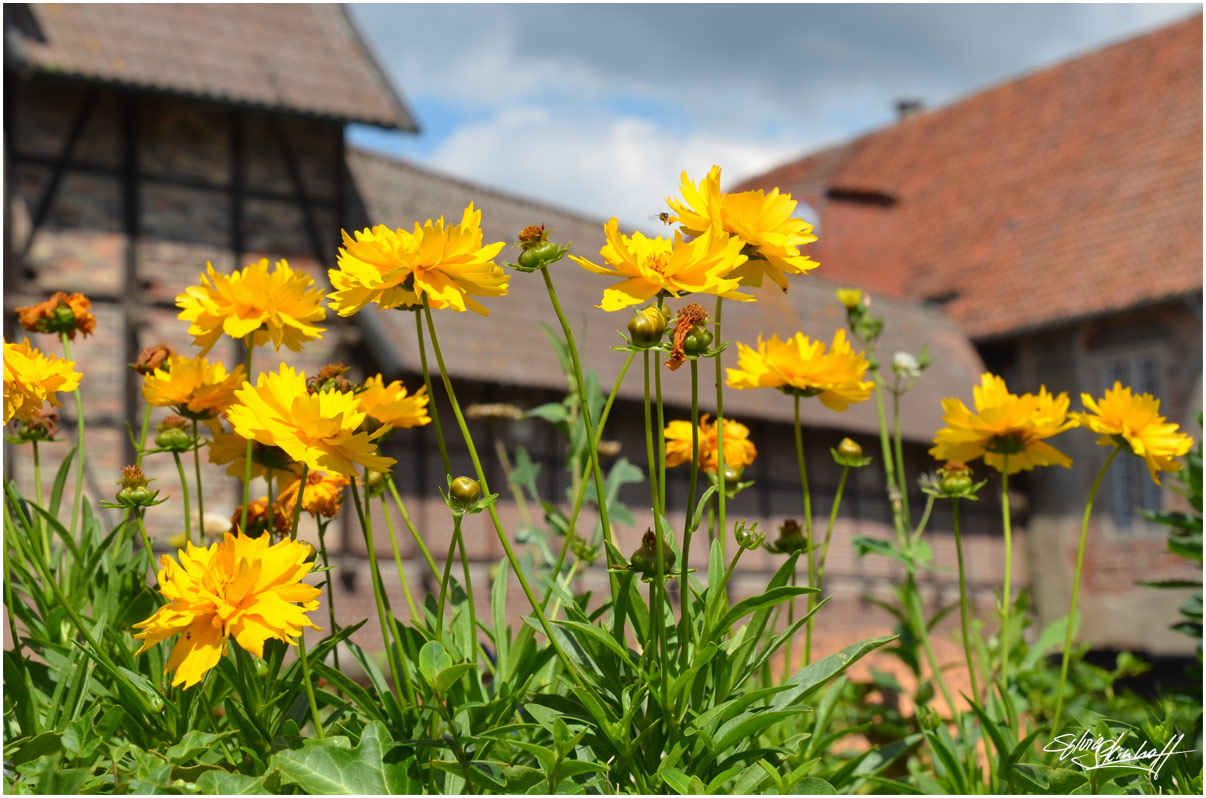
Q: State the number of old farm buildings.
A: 3